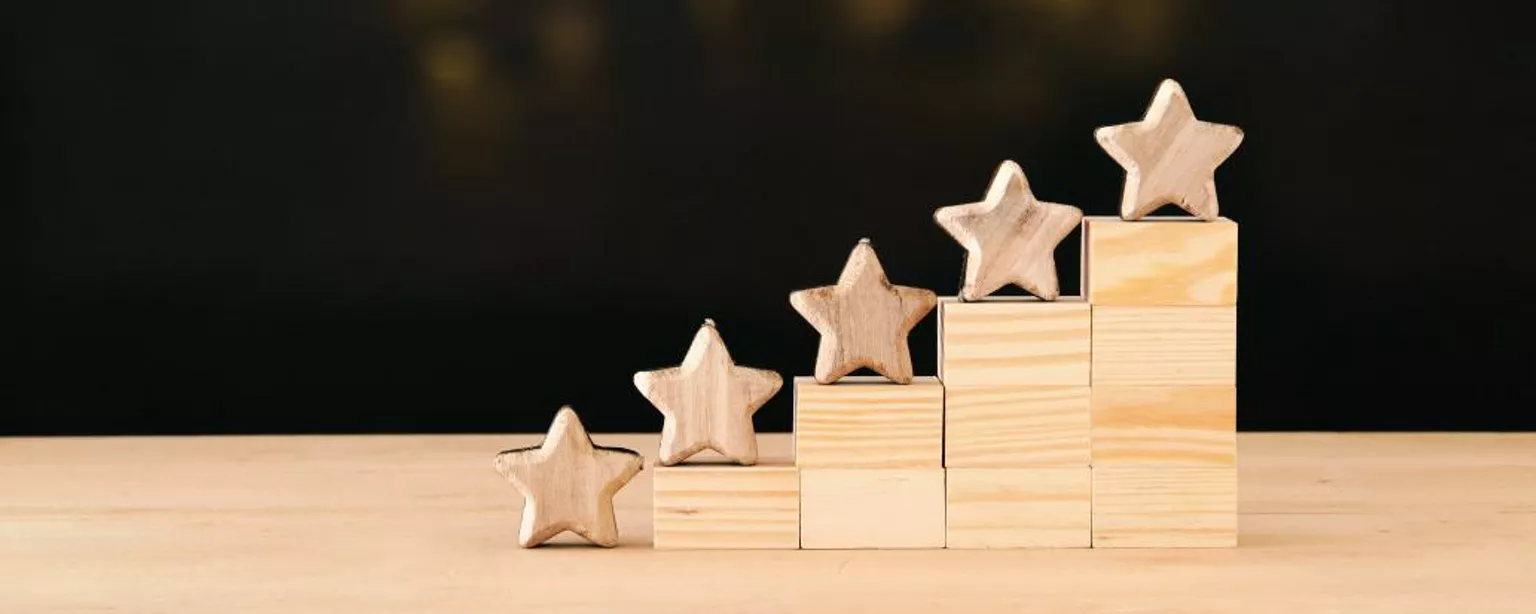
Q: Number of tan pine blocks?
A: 10